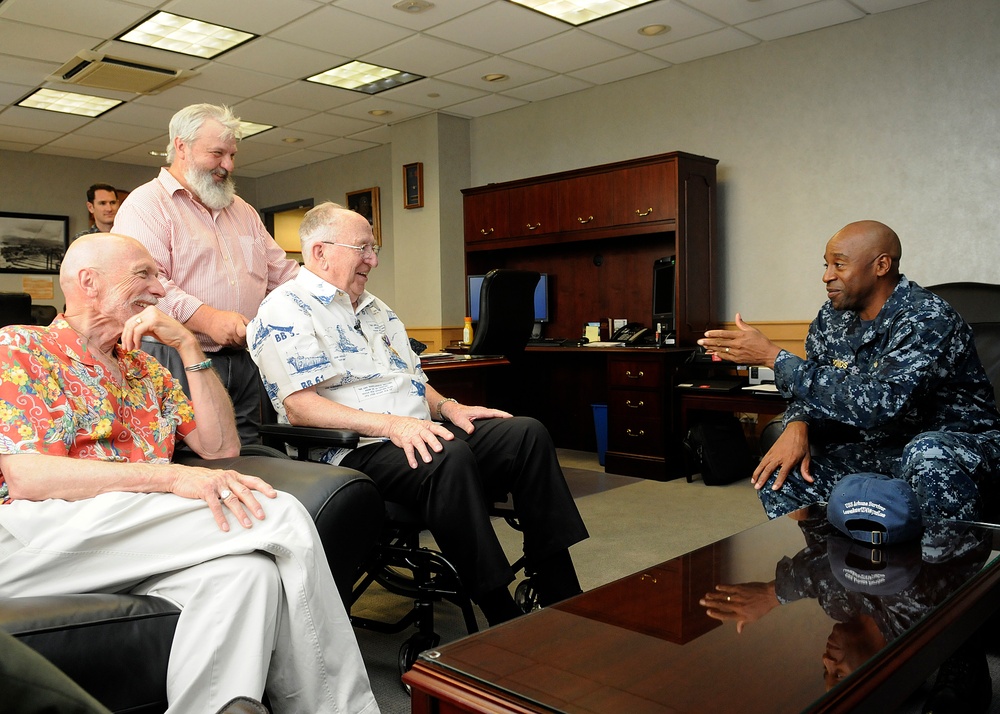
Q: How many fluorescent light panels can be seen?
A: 5